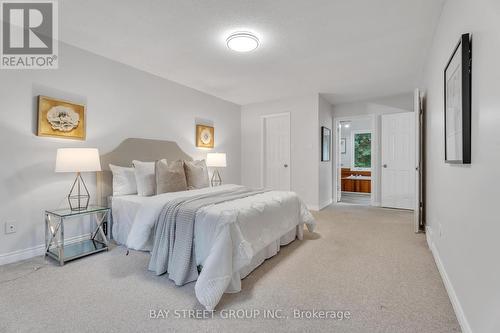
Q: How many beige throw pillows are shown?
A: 2